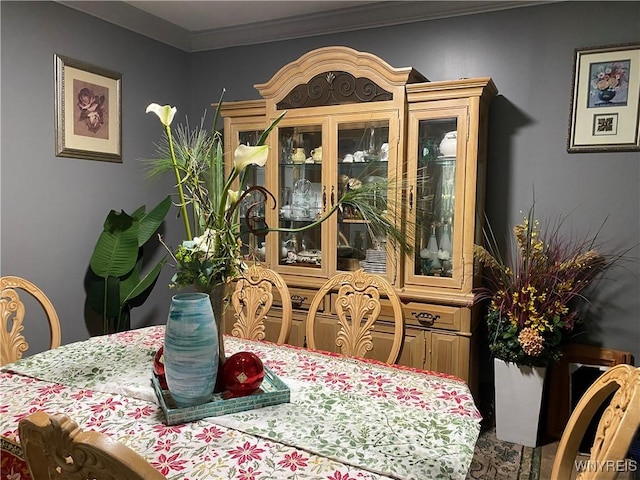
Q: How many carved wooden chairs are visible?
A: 5